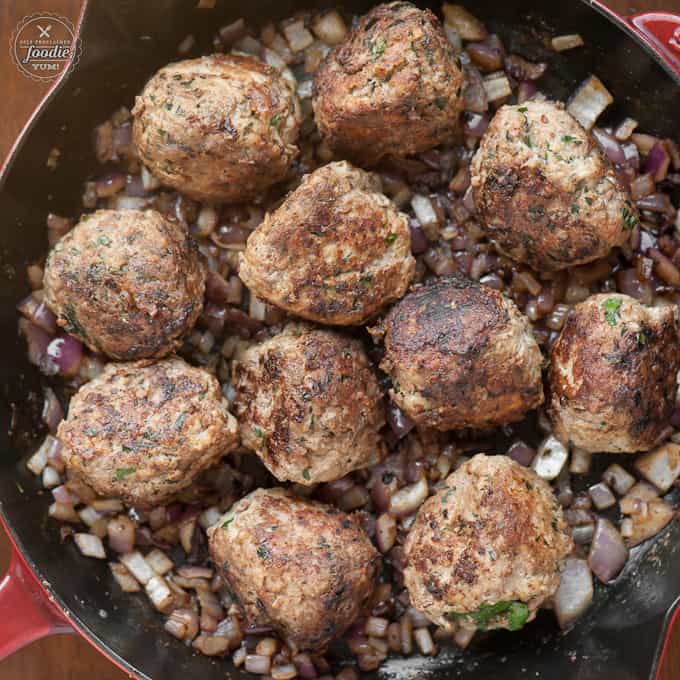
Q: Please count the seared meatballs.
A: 11